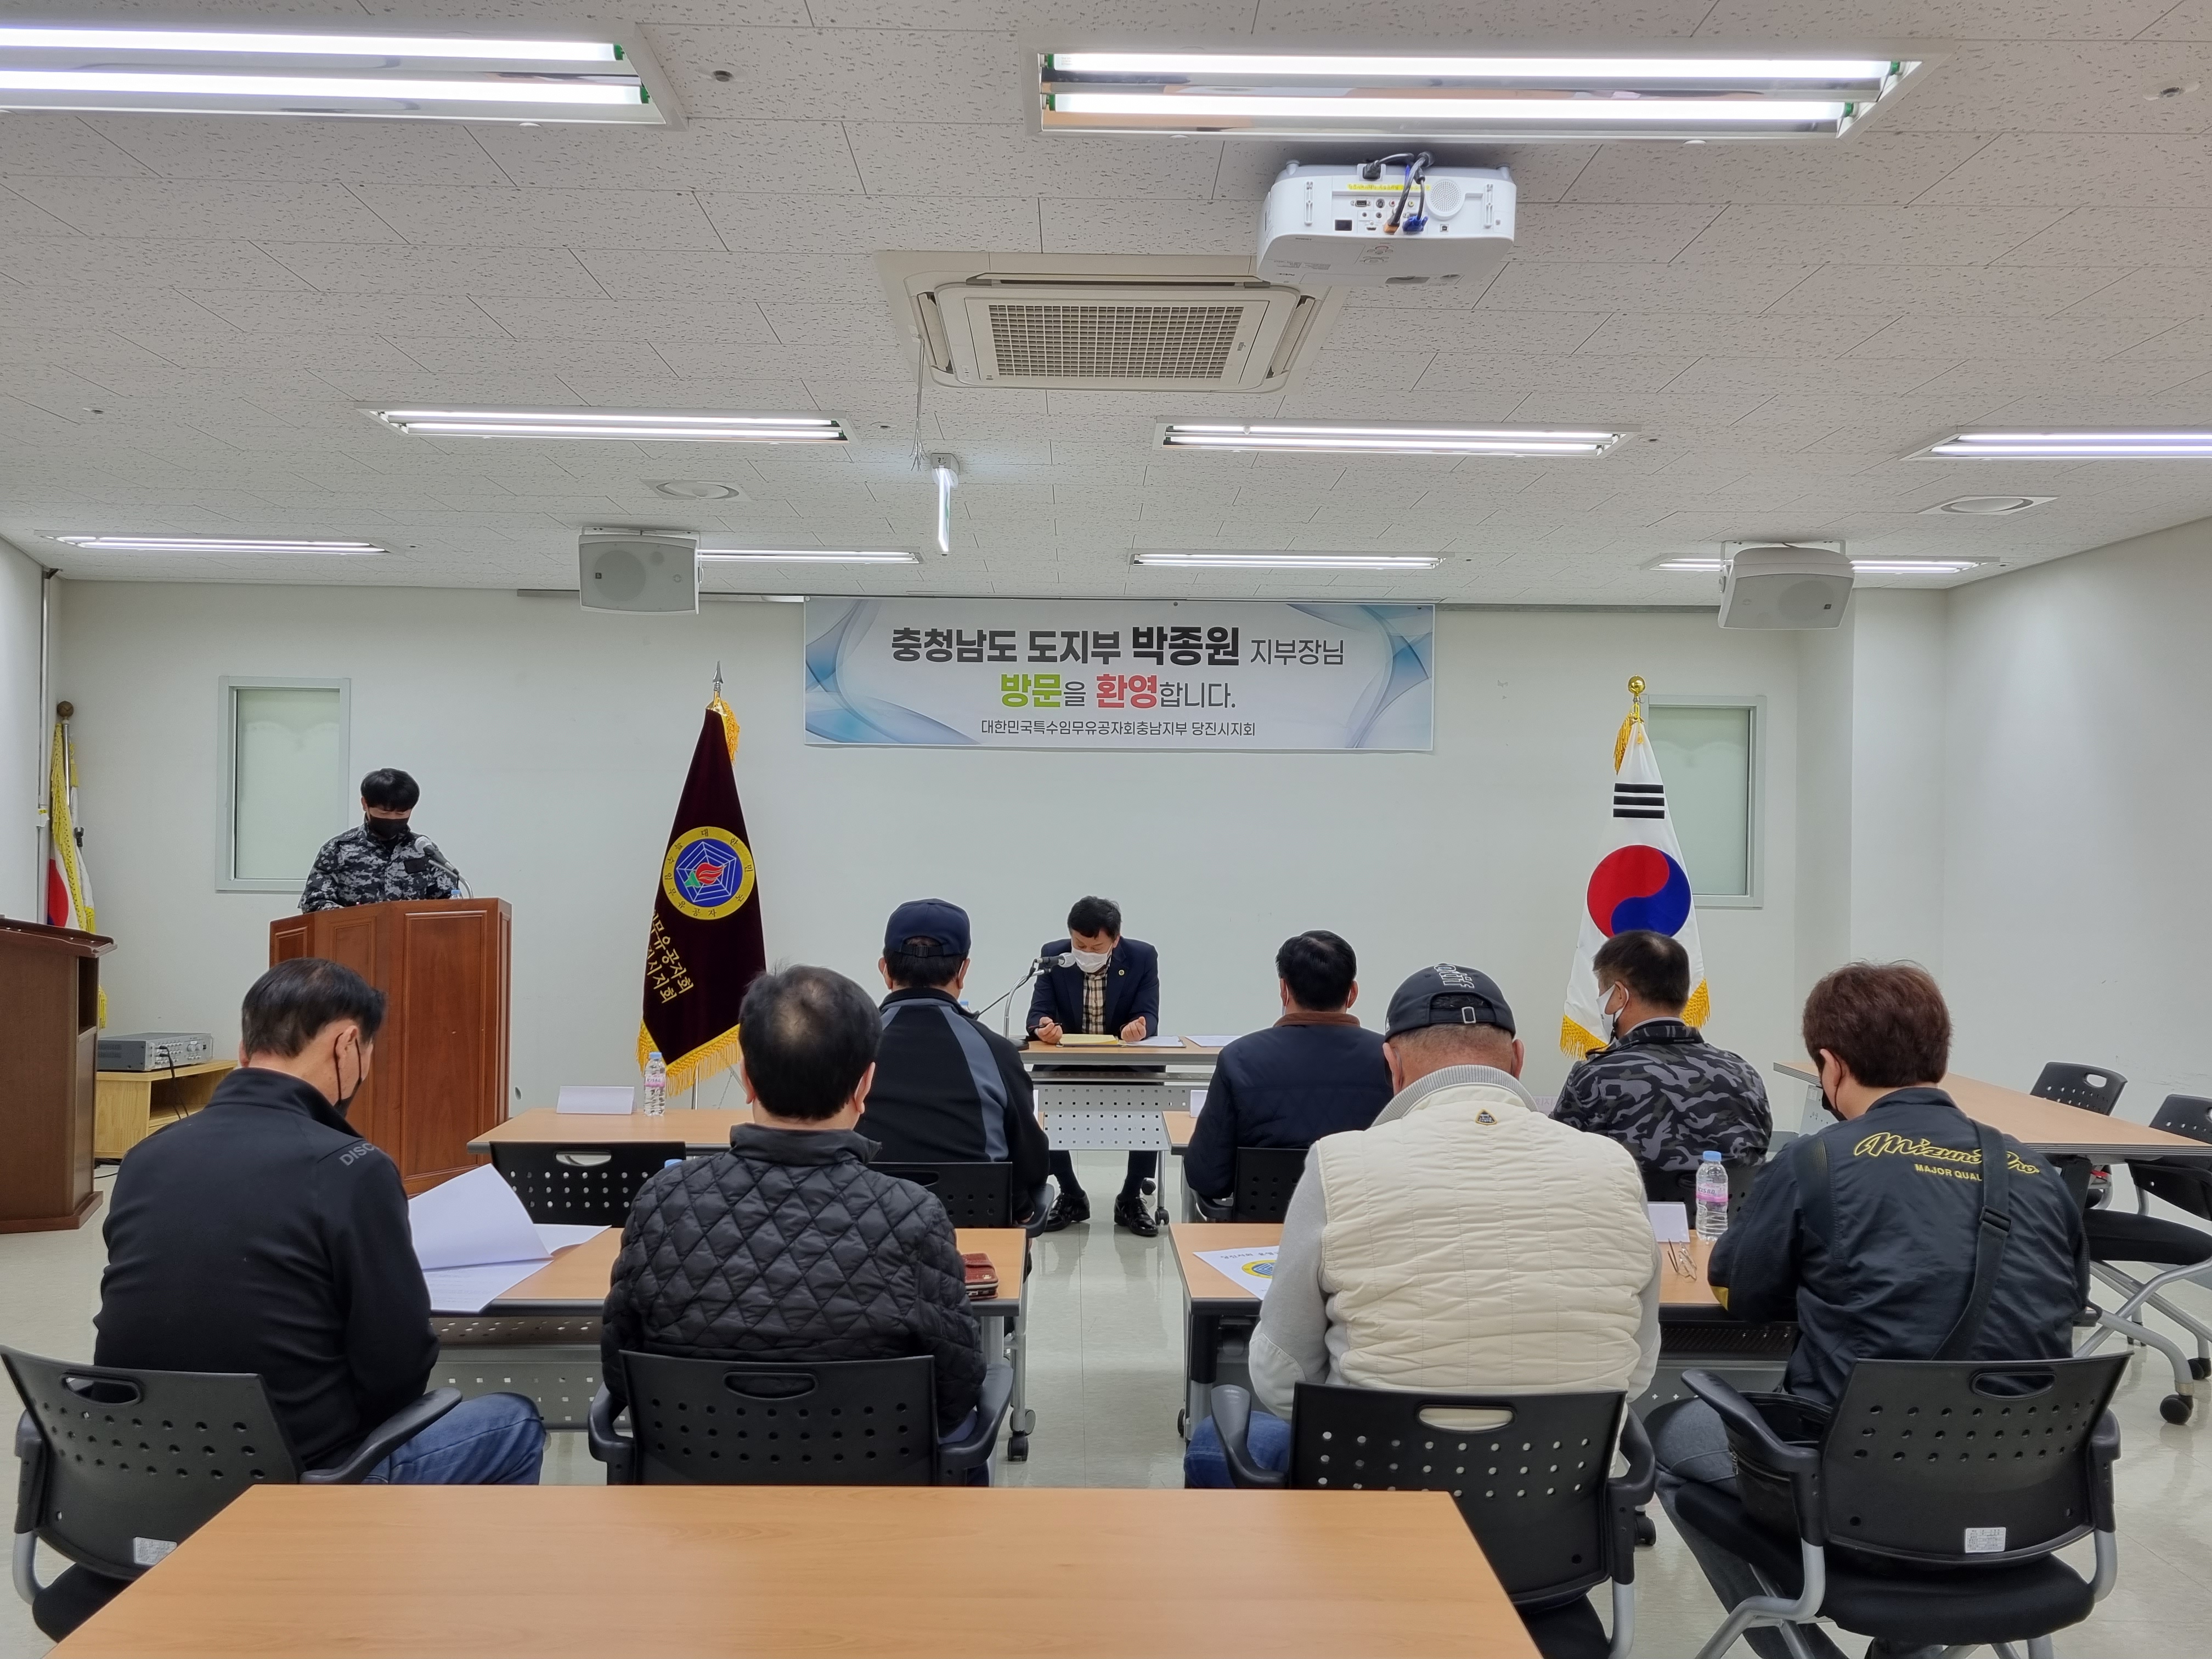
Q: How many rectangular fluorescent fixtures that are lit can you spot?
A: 9